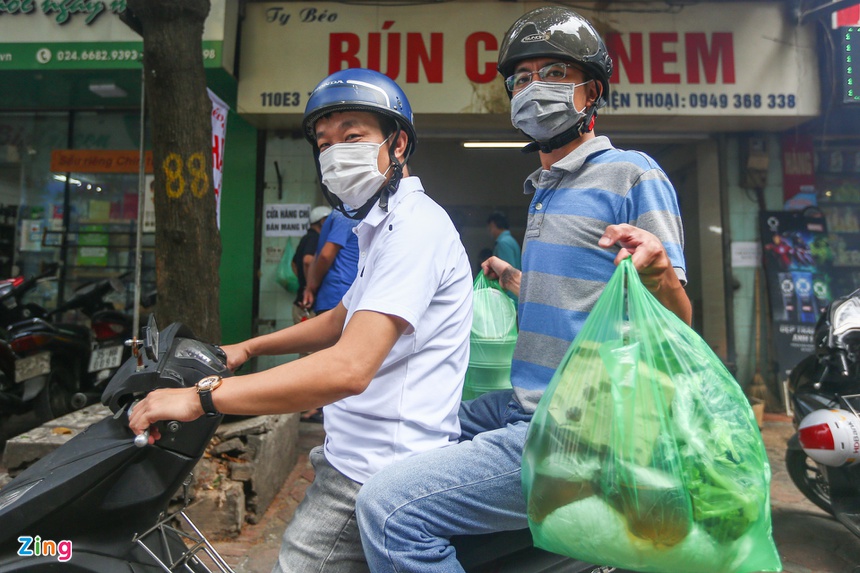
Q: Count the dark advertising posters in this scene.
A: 1